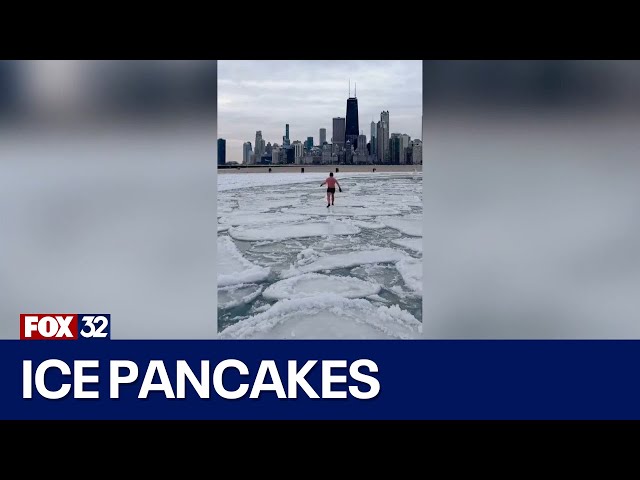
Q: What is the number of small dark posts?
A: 4